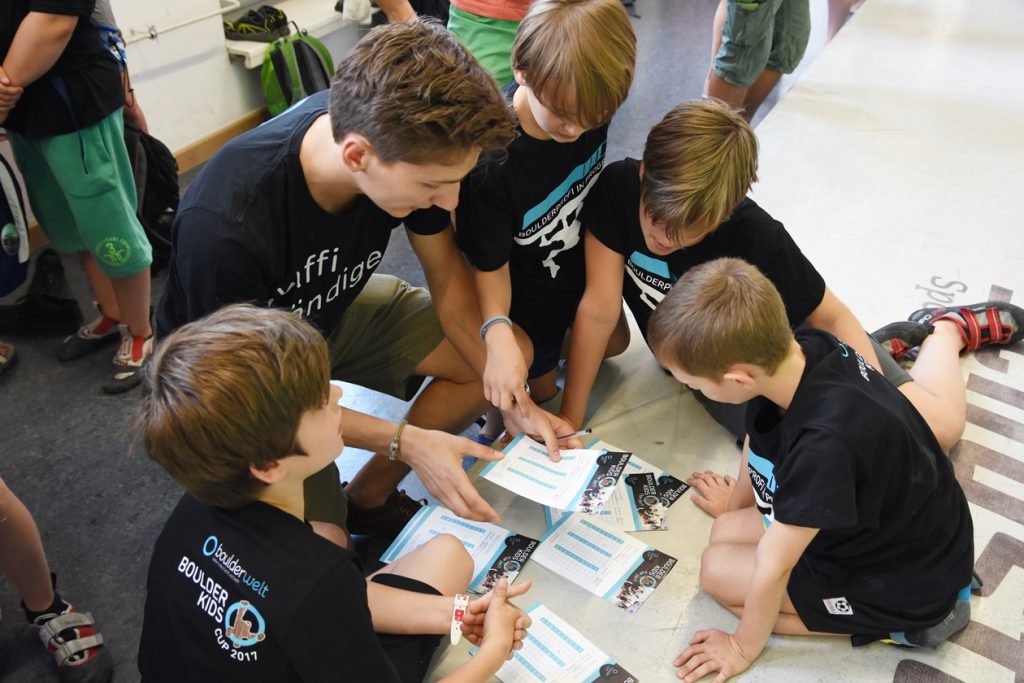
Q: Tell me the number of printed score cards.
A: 6